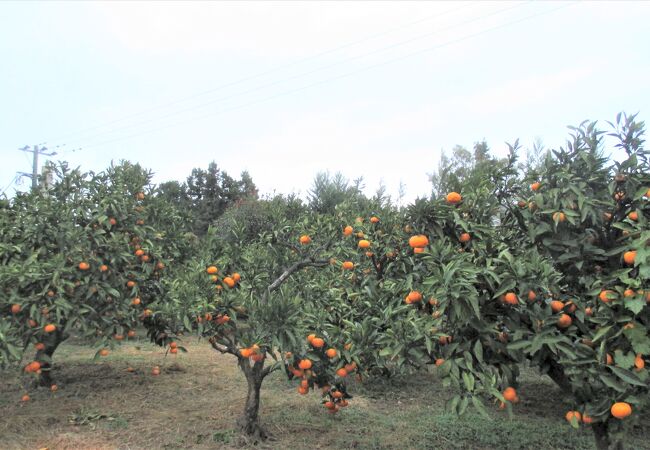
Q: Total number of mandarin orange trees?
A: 3